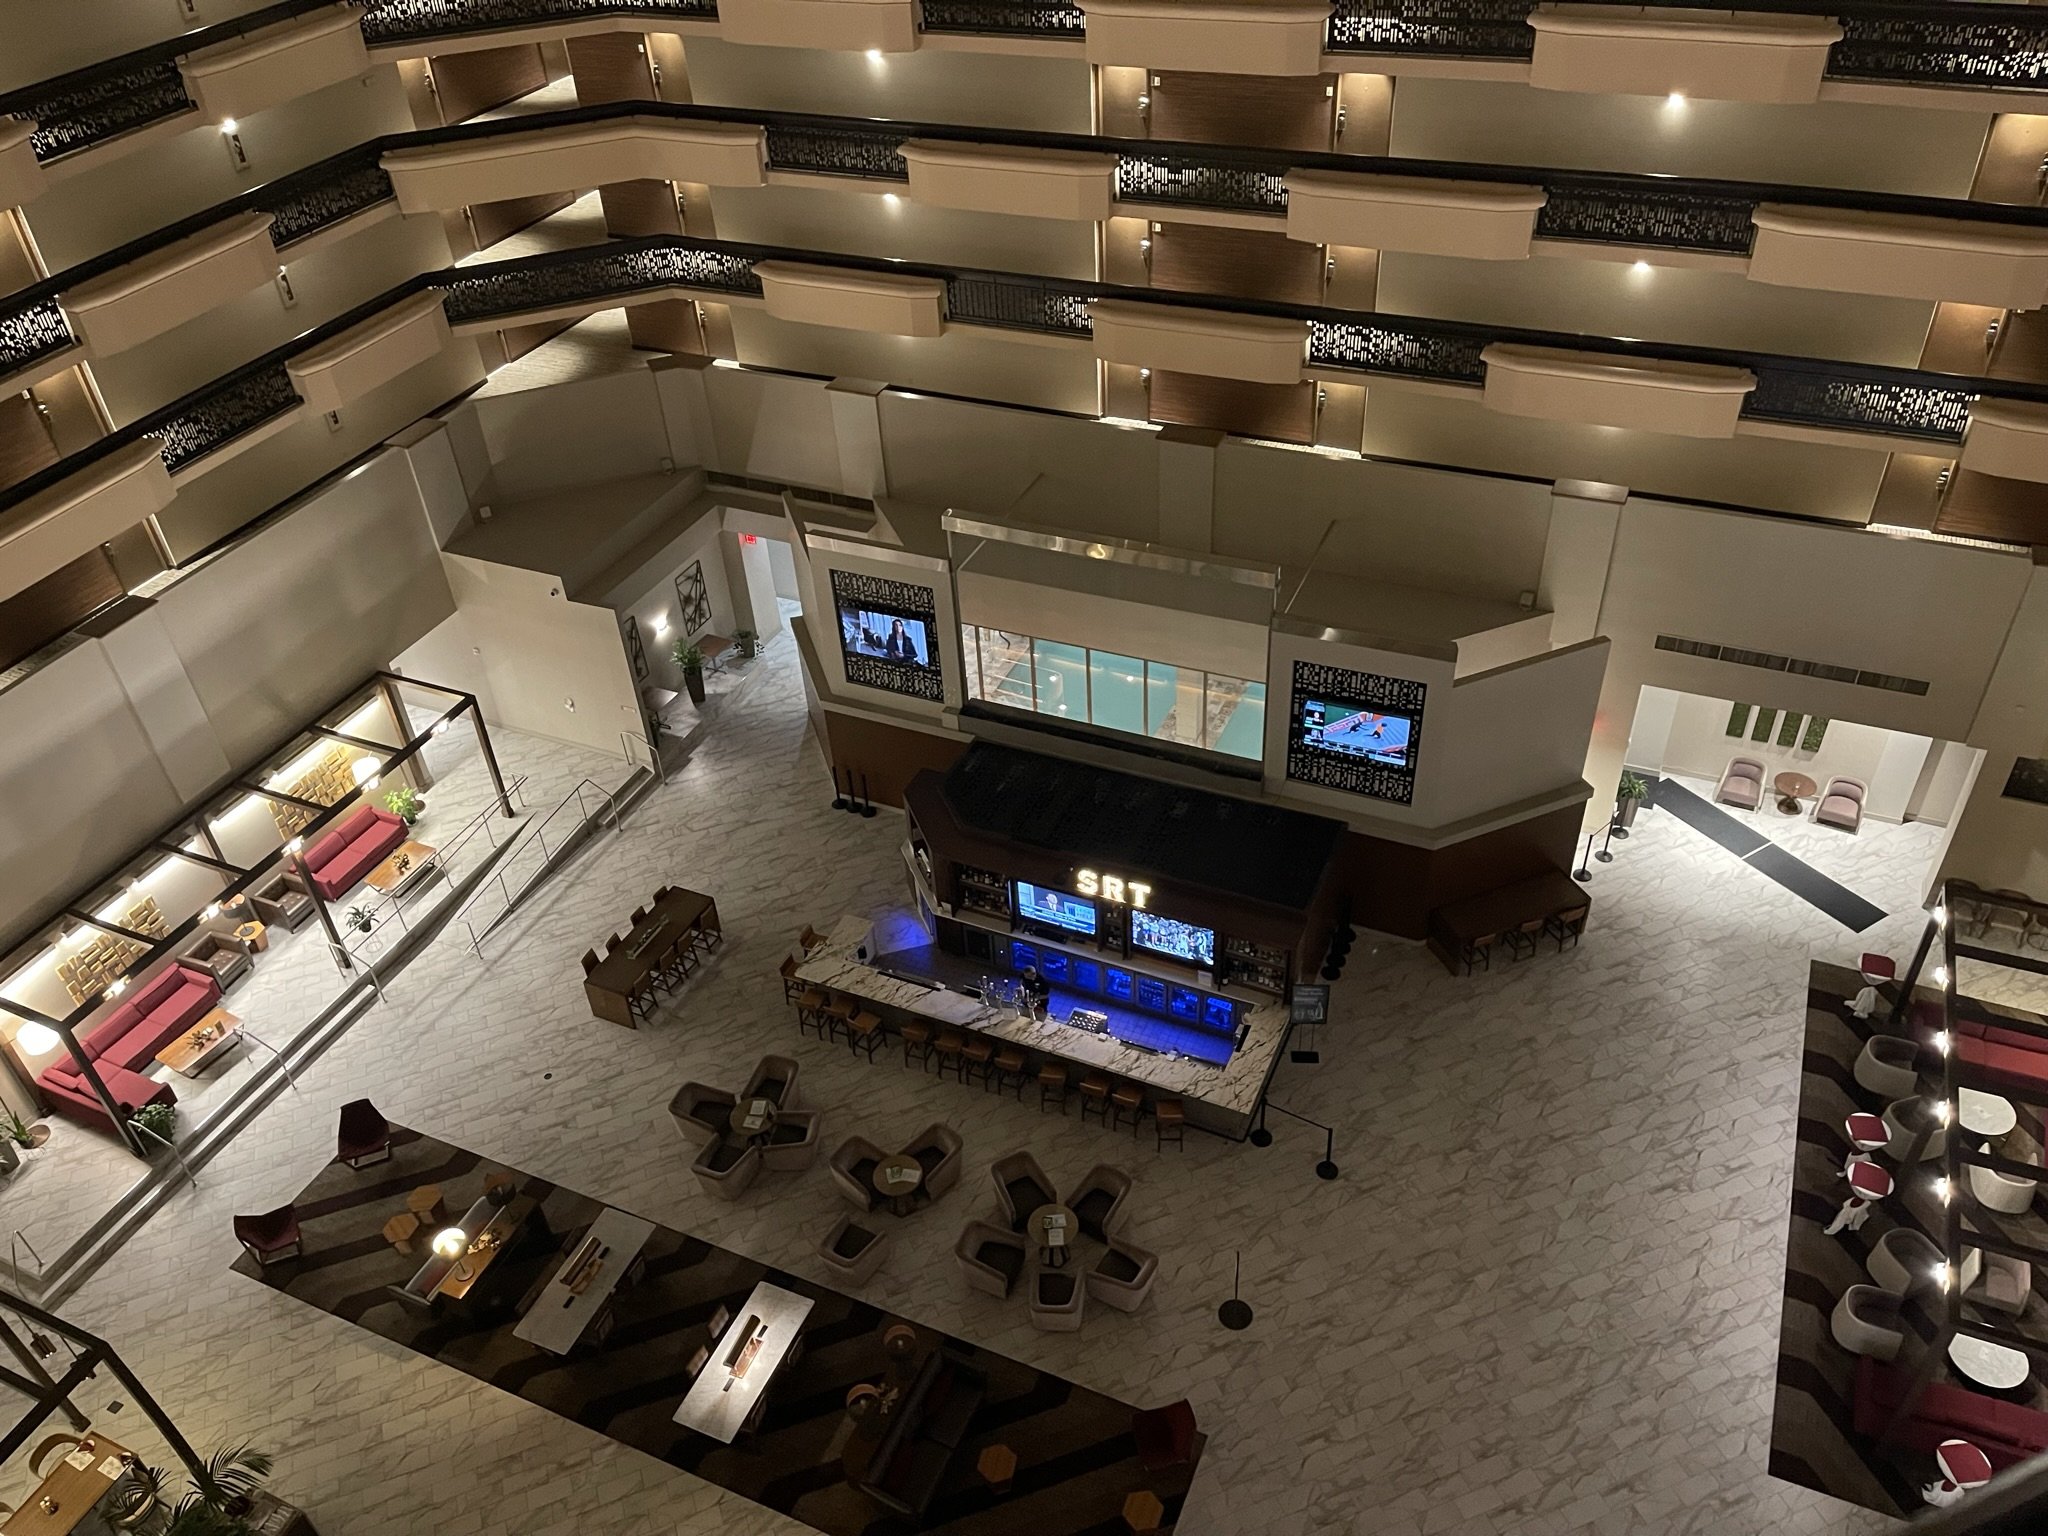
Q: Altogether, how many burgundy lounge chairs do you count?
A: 3